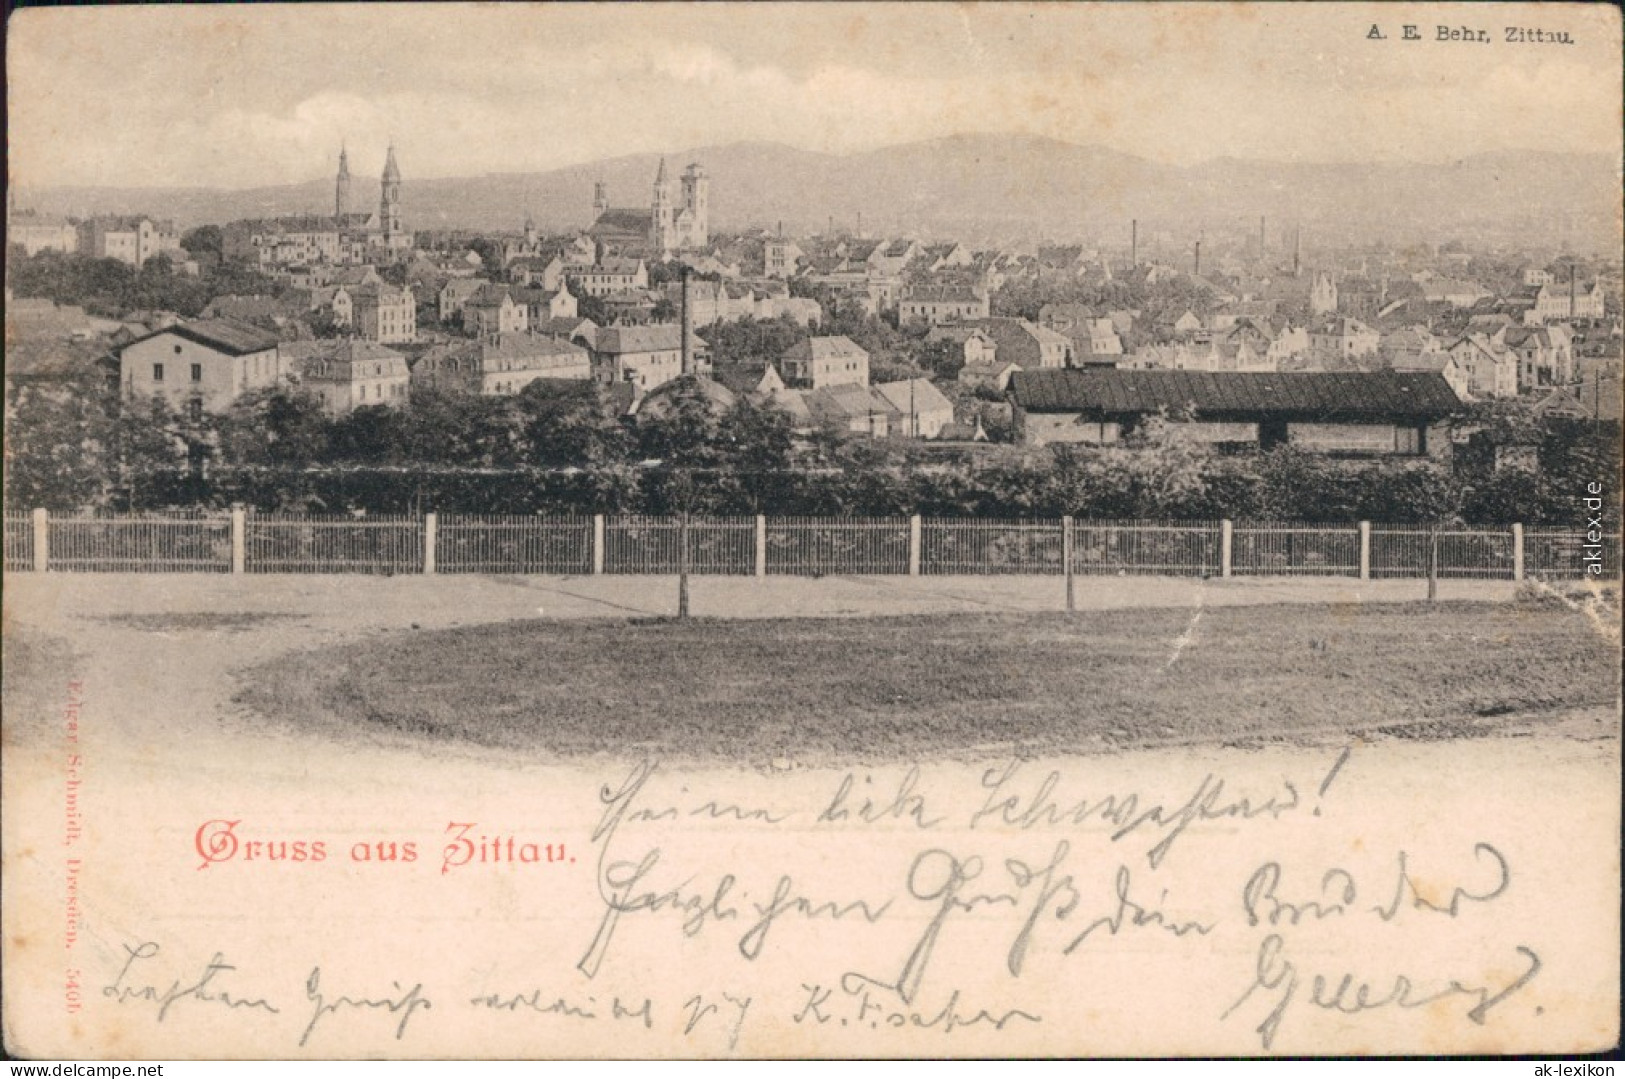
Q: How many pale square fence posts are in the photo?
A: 10